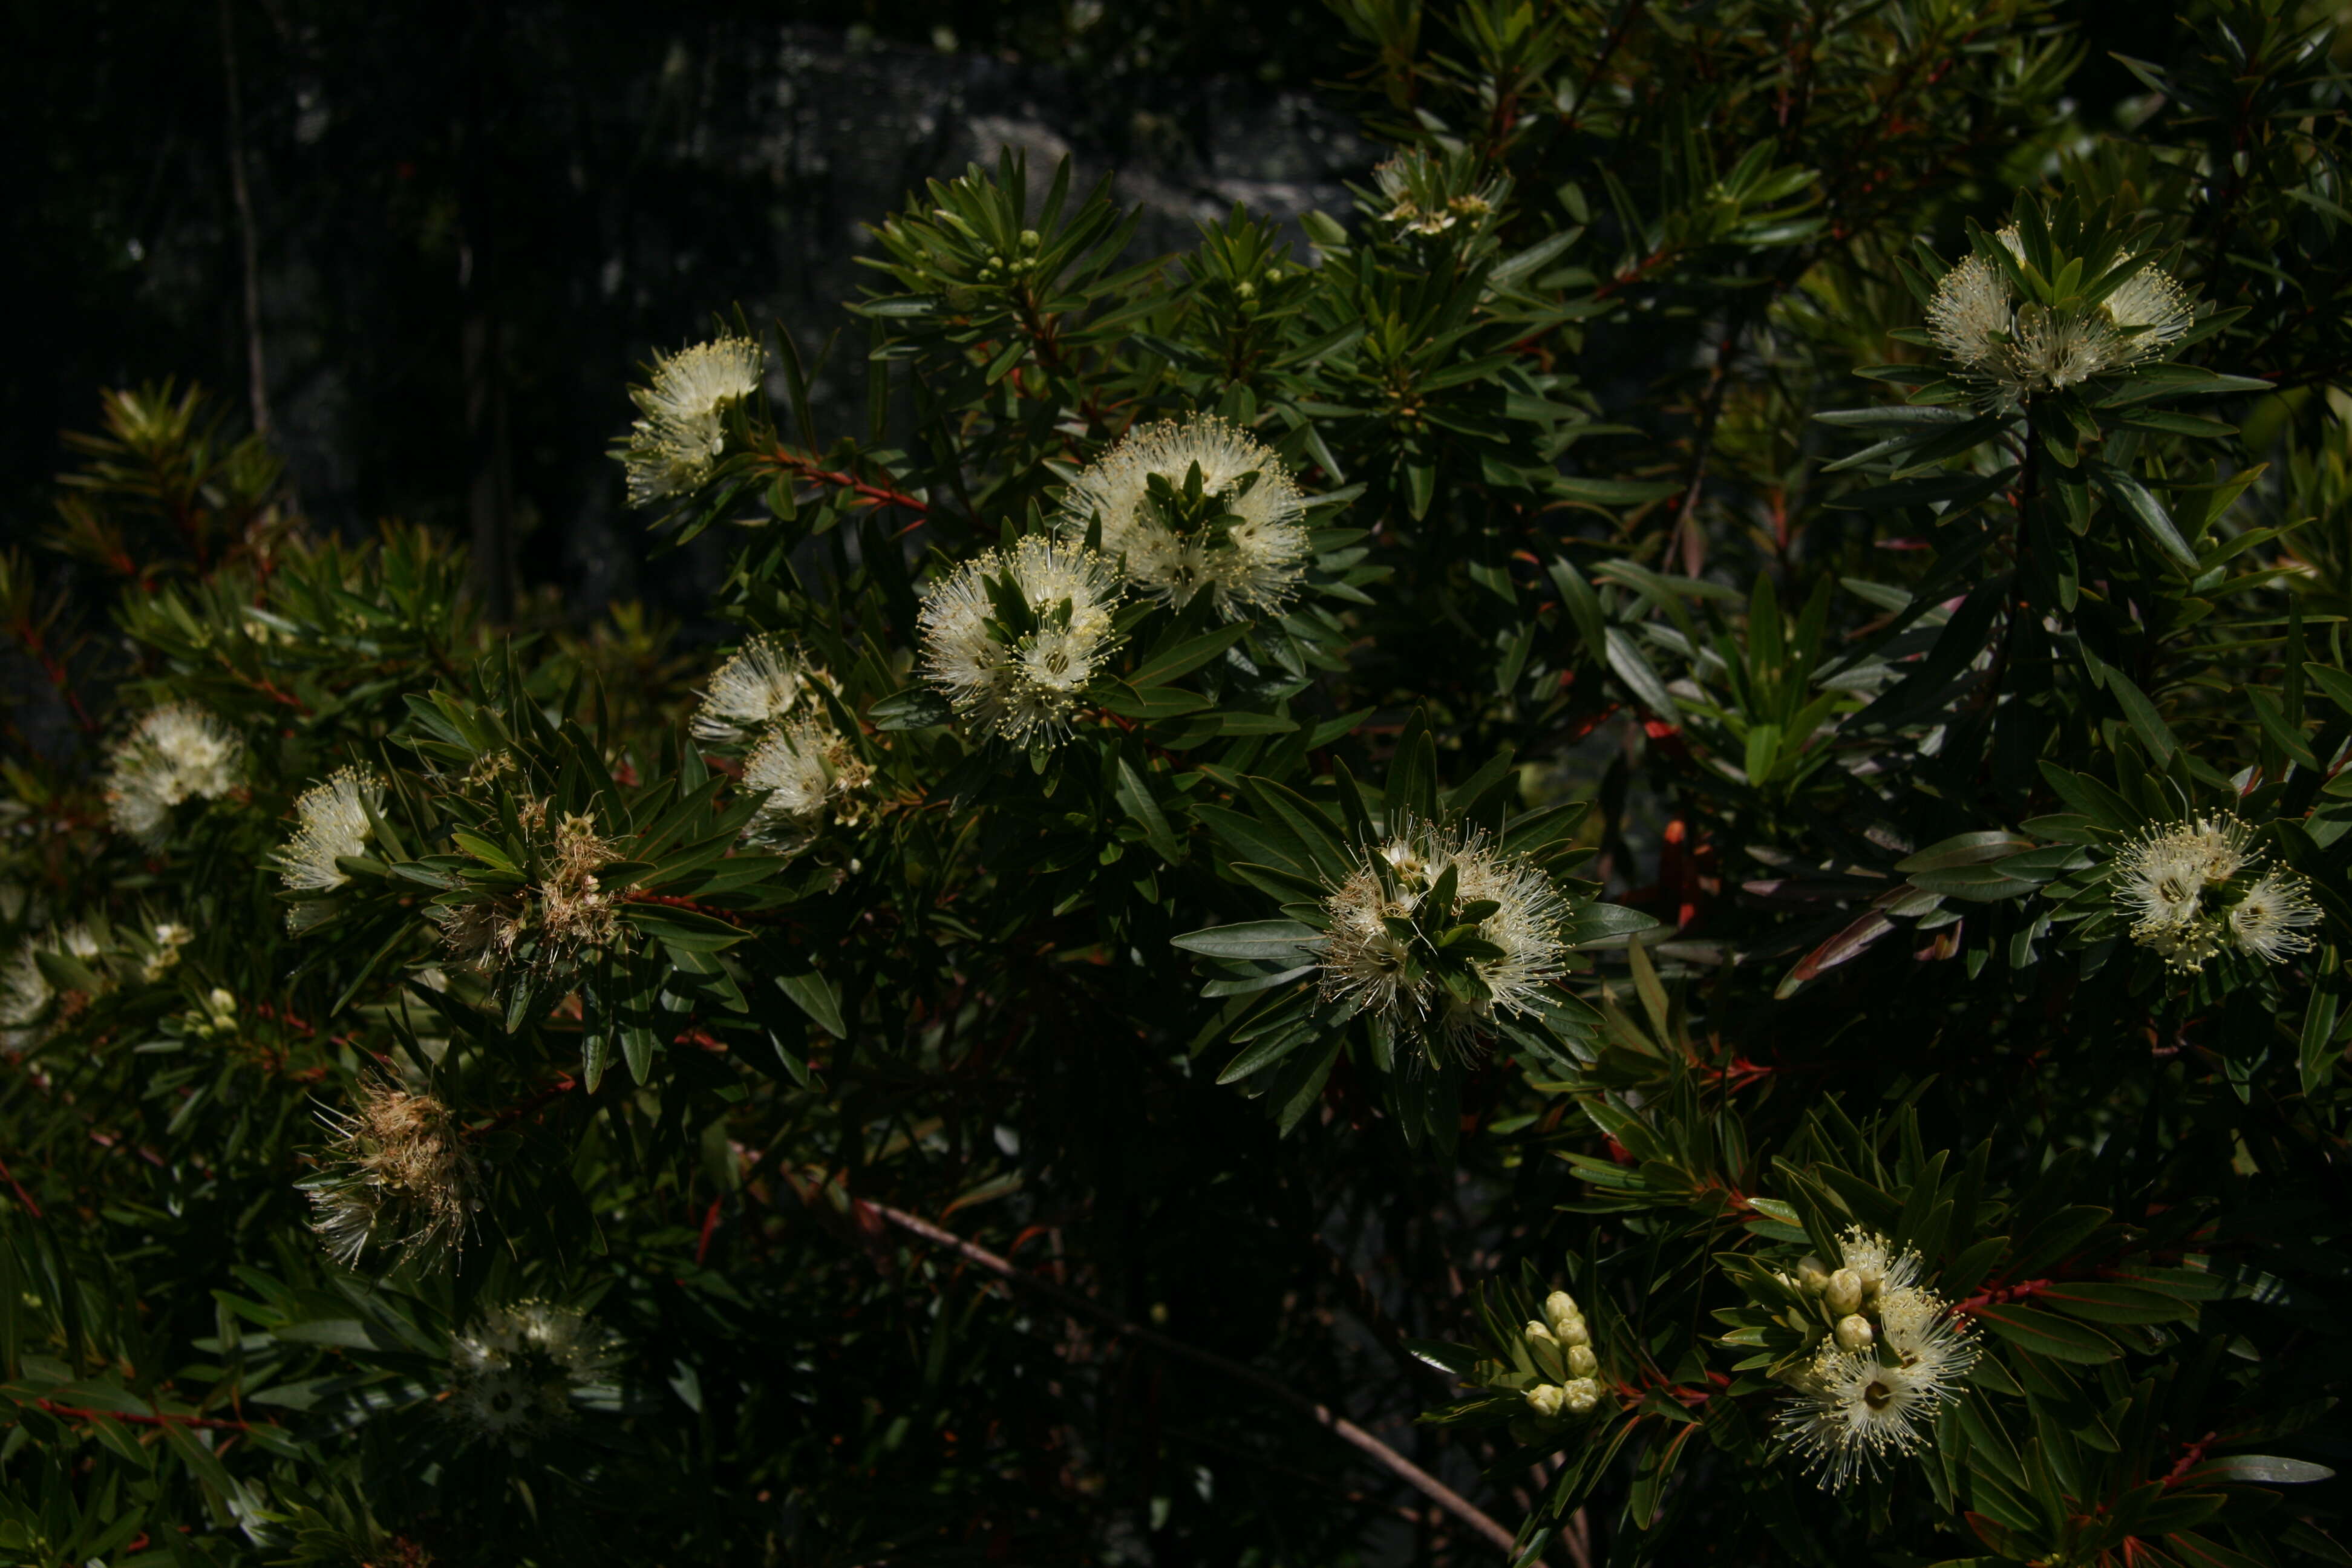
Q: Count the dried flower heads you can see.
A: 2